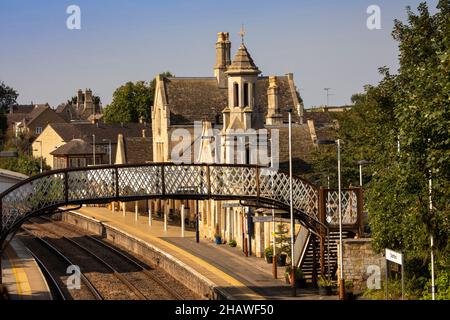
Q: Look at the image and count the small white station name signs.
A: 1